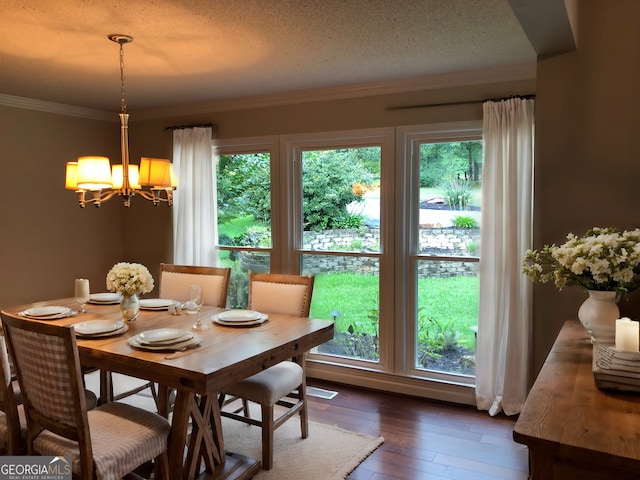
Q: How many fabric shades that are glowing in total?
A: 5